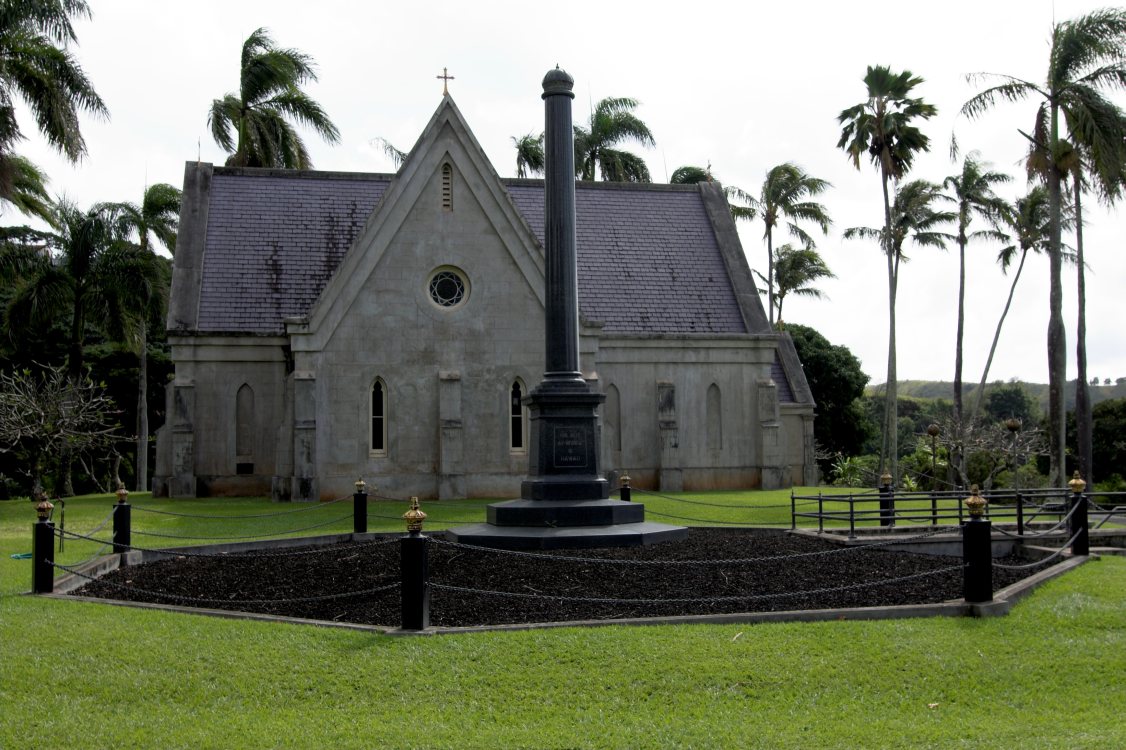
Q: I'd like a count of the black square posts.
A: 8